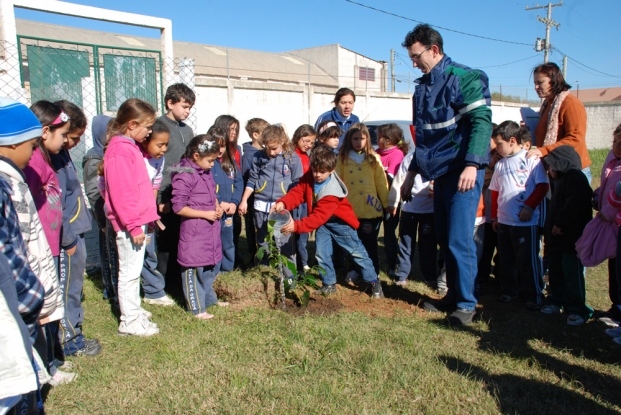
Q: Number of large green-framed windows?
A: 2